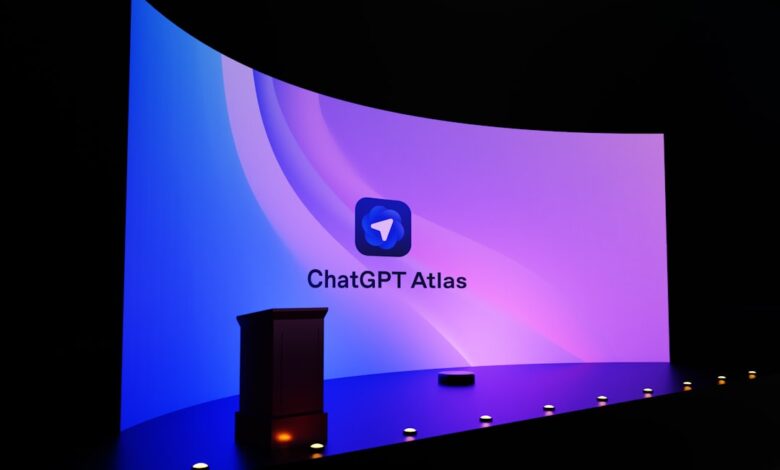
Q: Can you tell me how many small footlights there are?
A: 10